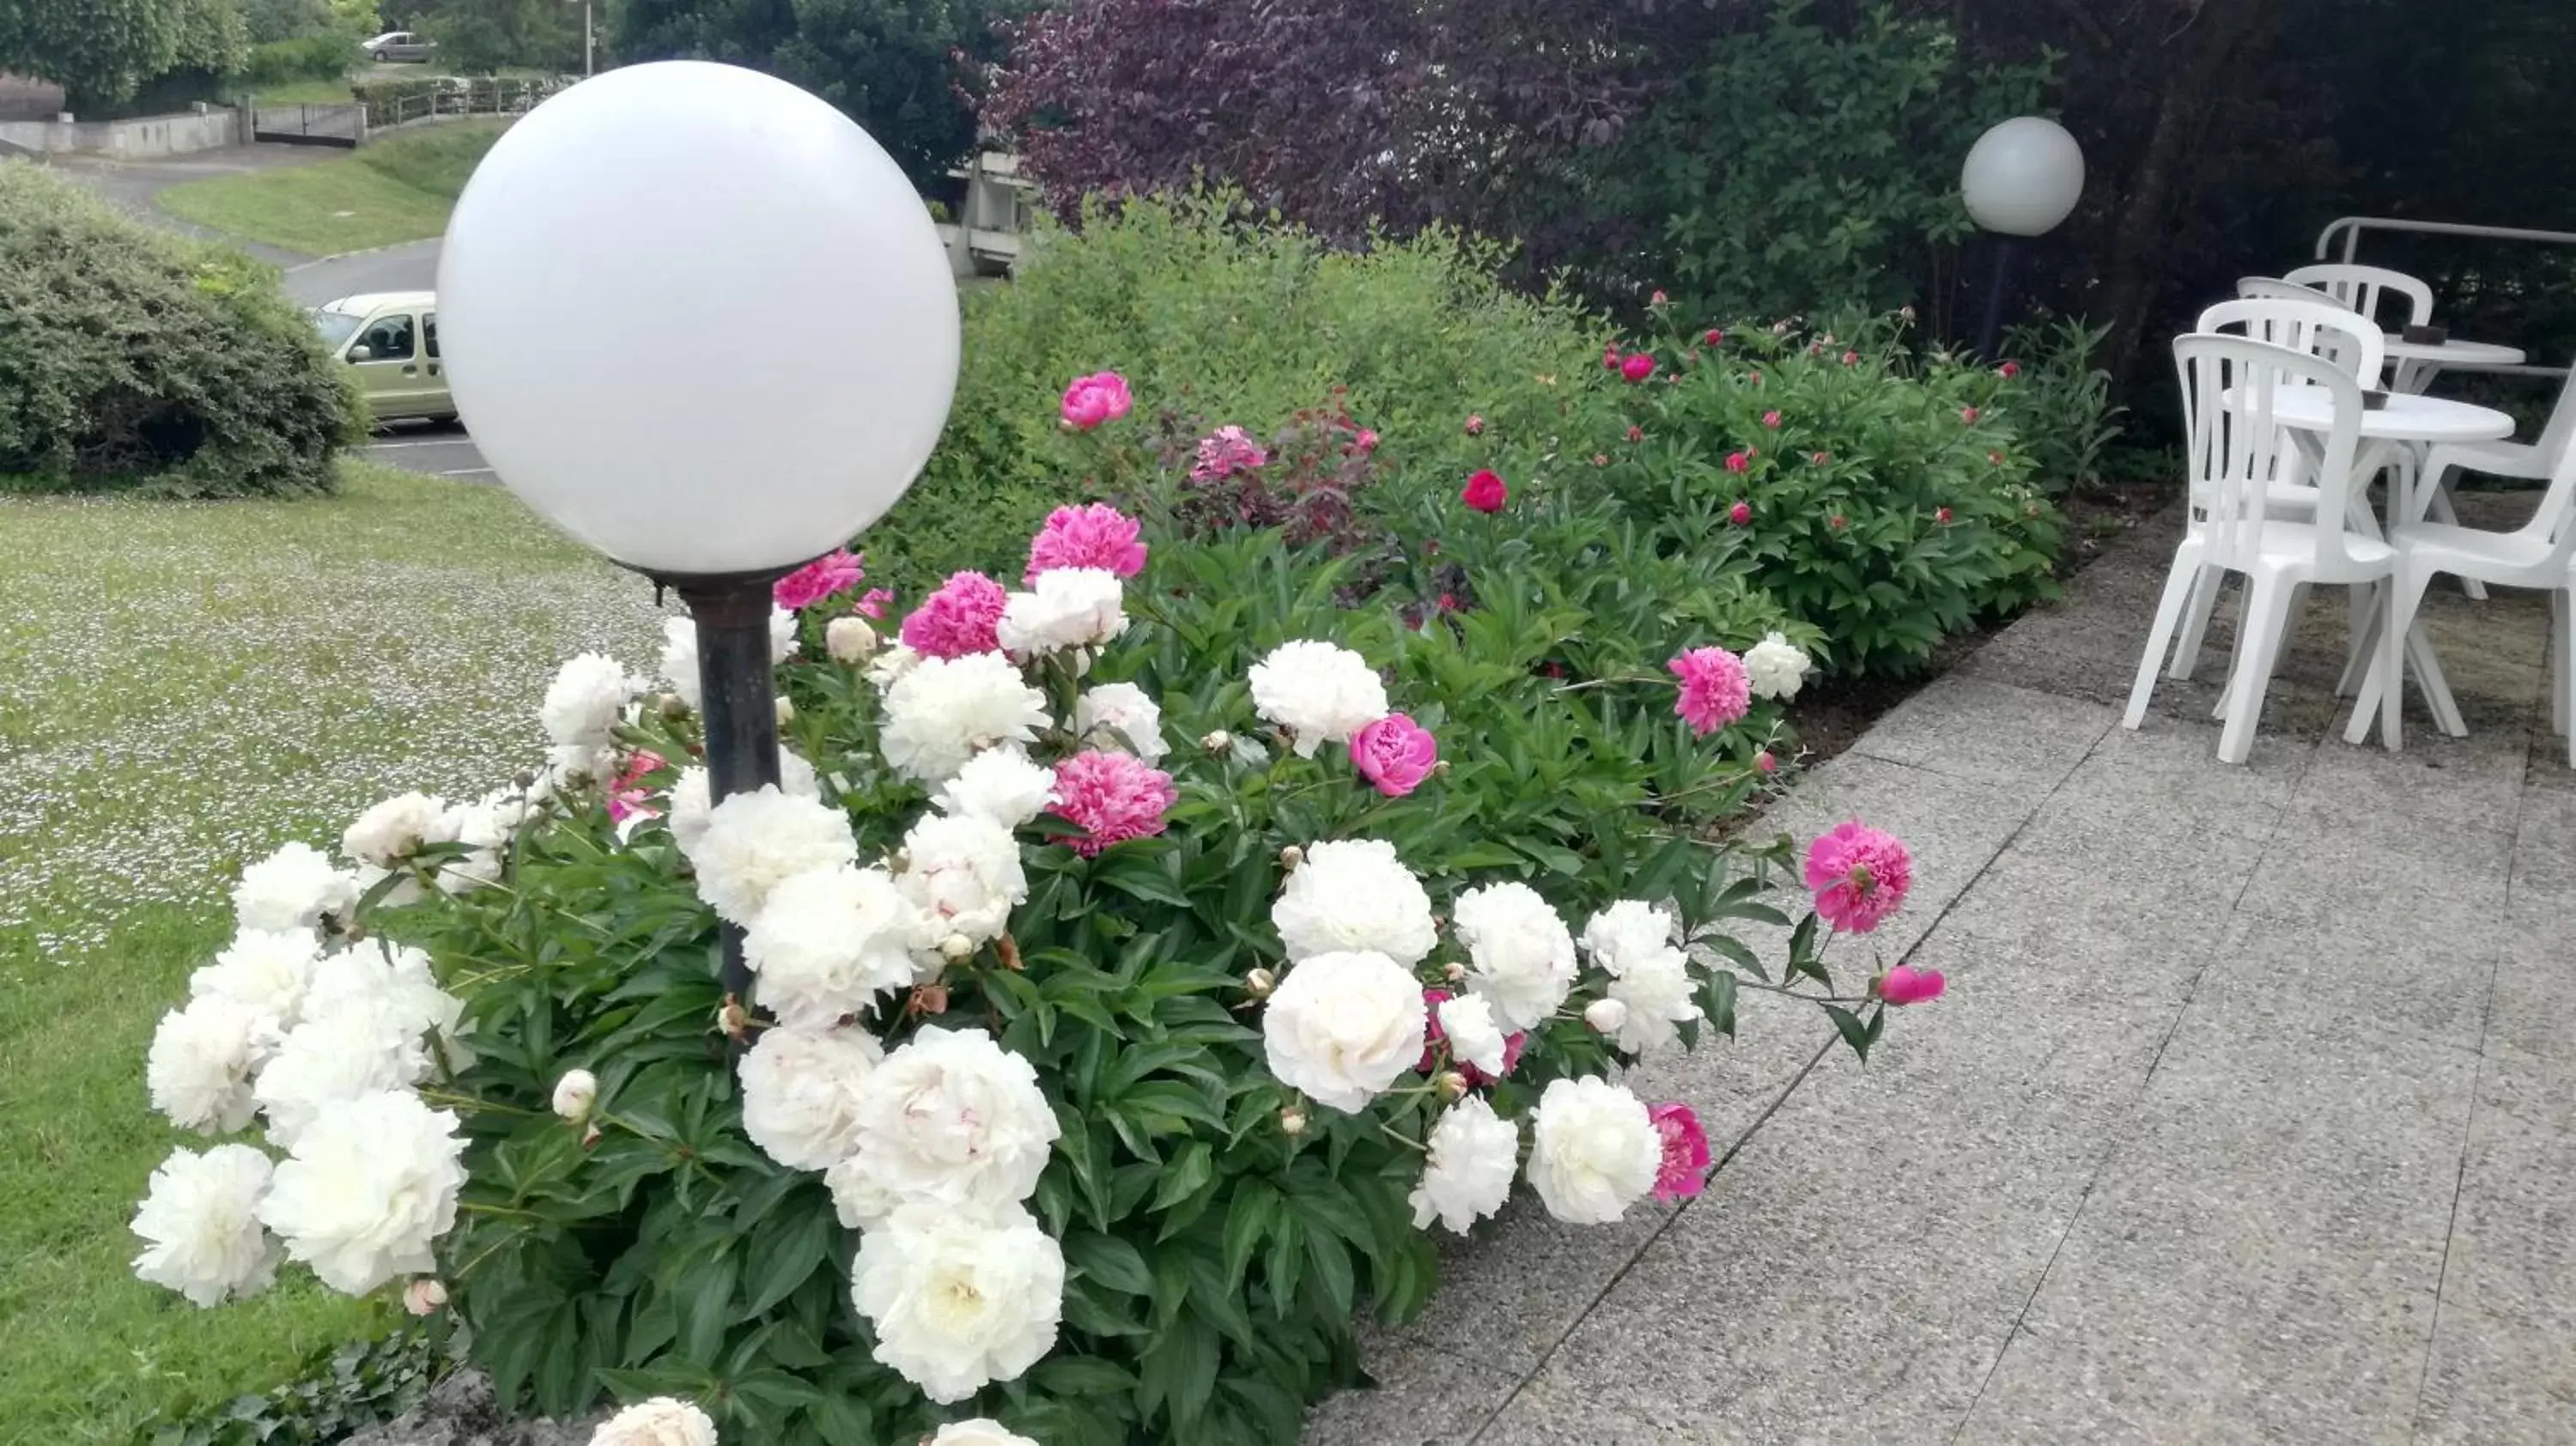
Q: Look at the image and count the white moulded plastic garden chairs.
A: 6